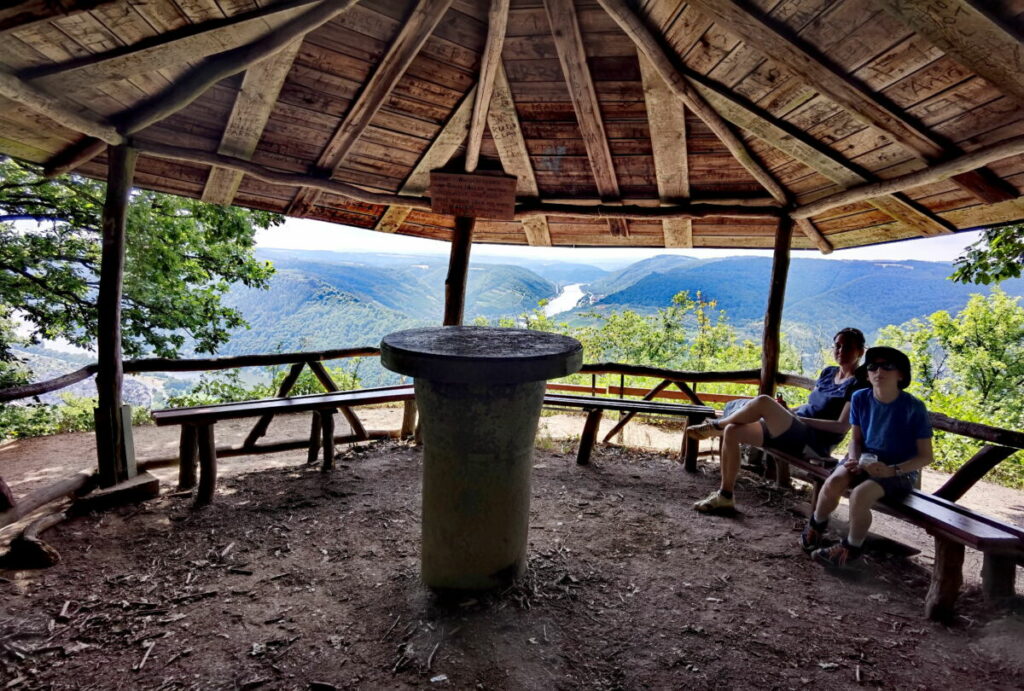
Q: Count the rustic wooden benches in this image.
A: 3